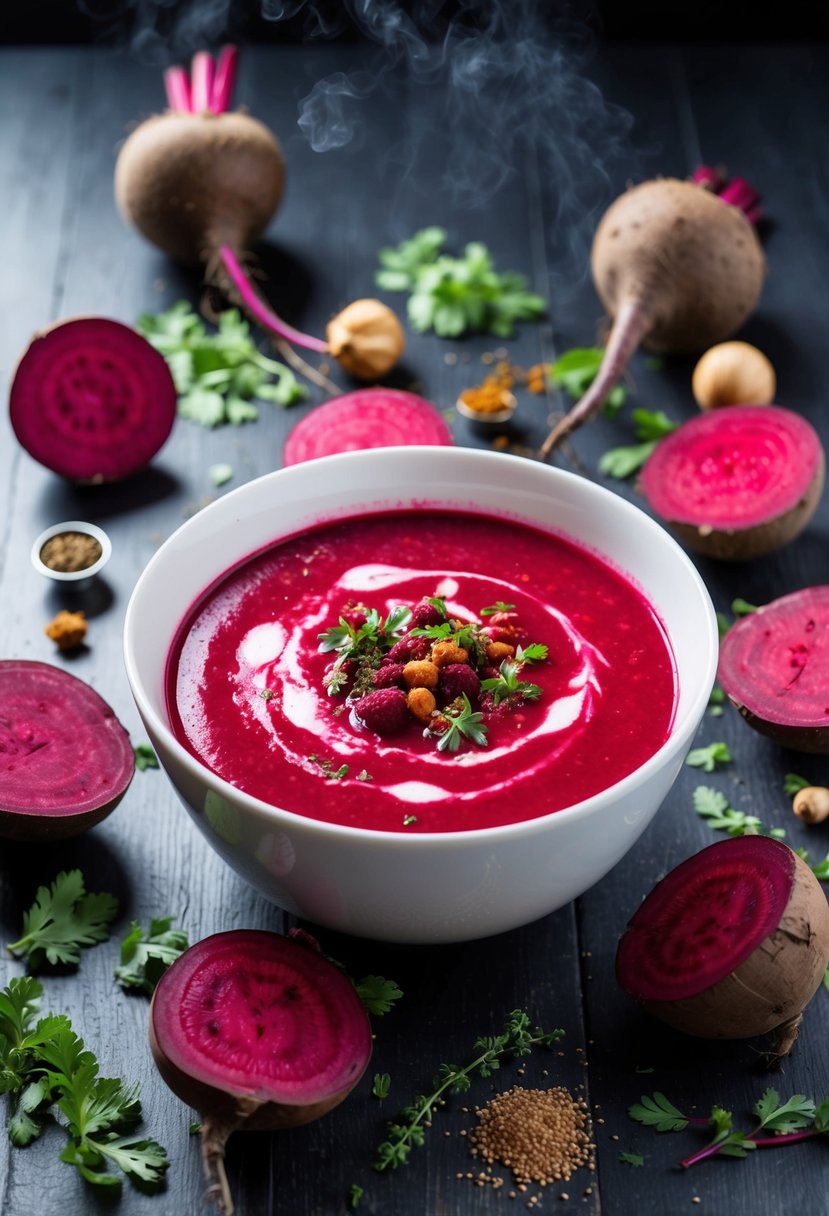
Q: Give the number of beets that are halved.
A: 7